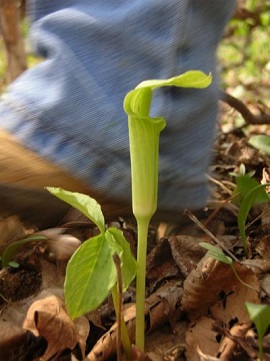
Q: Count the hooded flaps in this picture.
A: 1